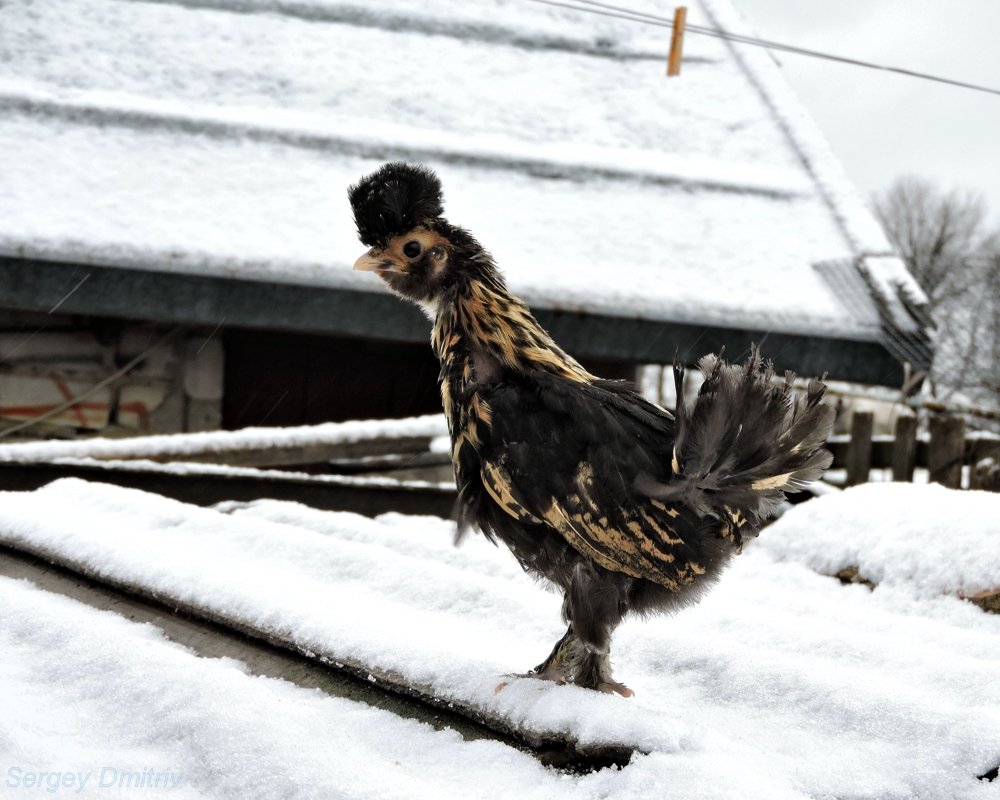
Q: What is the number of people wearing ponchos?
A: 0